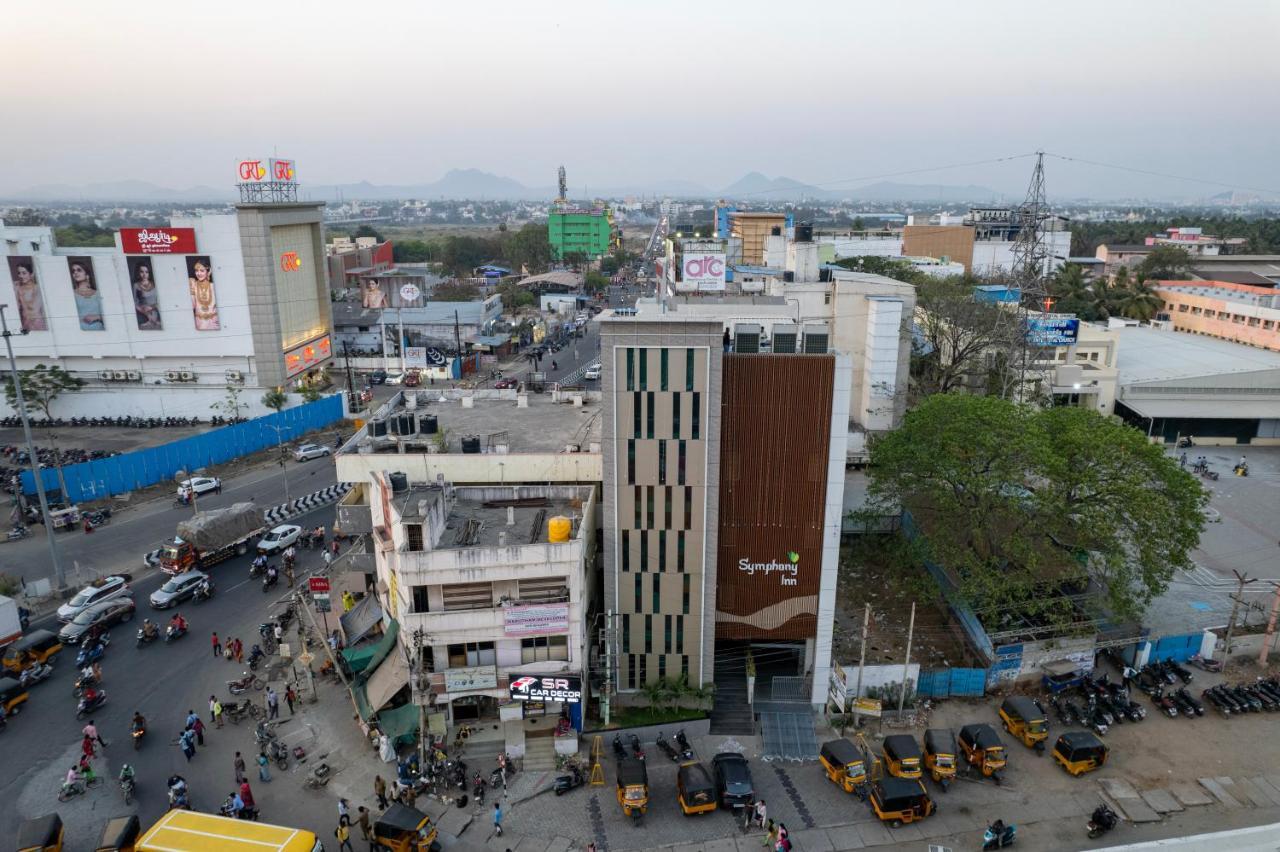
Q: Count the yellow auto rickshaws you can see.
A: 14